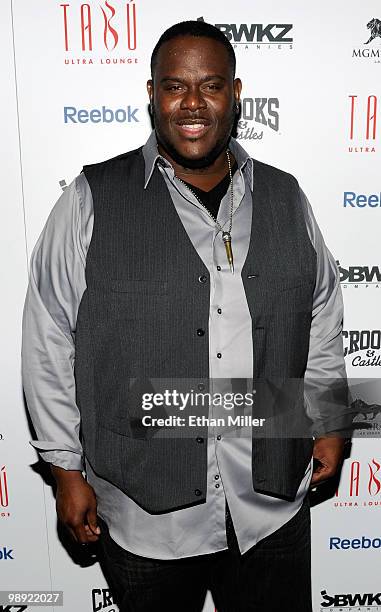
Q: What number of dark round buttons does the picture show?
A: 11